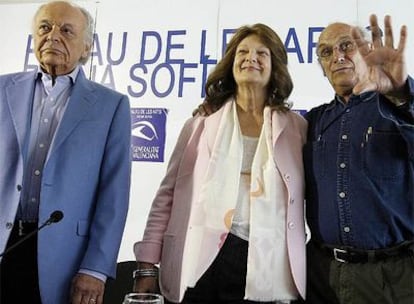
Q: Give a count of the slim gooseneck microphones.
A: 1